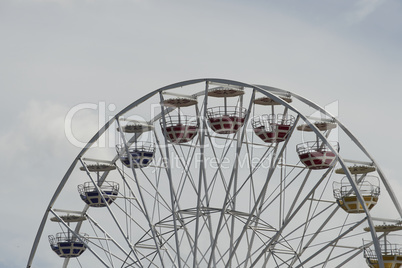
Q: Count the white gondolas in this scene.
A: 0